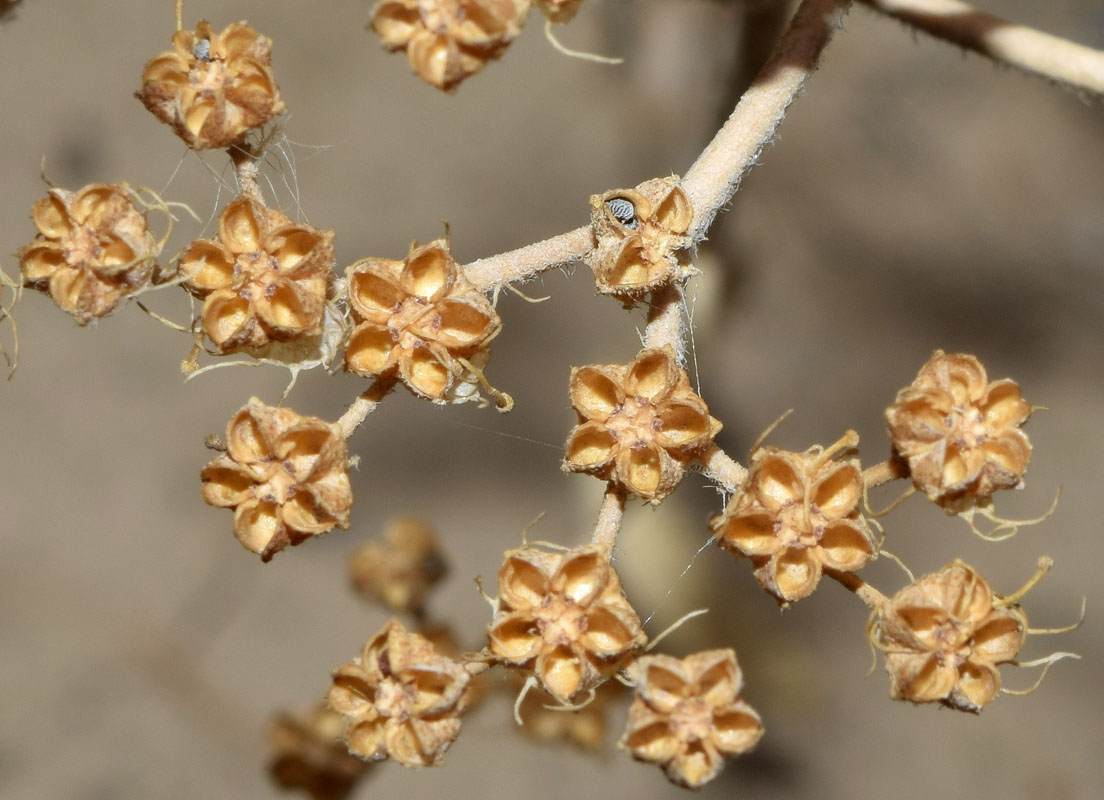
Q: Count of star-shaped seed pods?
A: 14